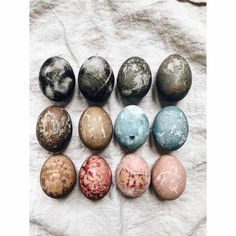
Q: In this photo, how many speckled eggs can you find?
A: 12